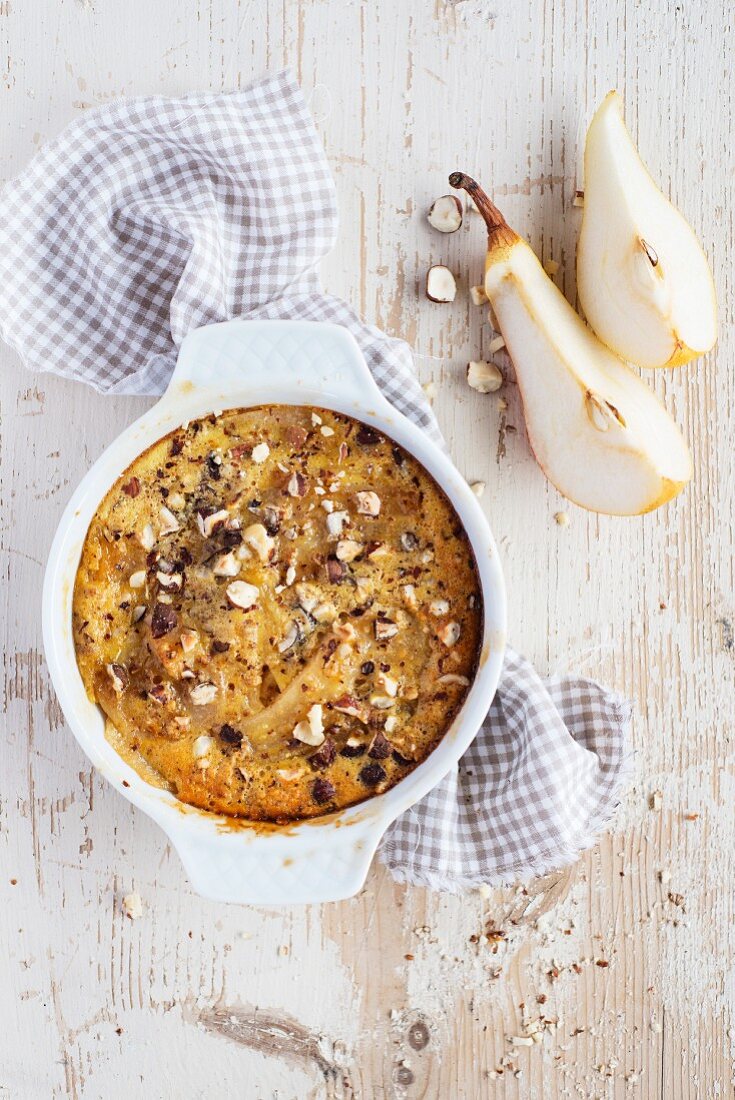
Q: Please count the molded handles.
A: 2